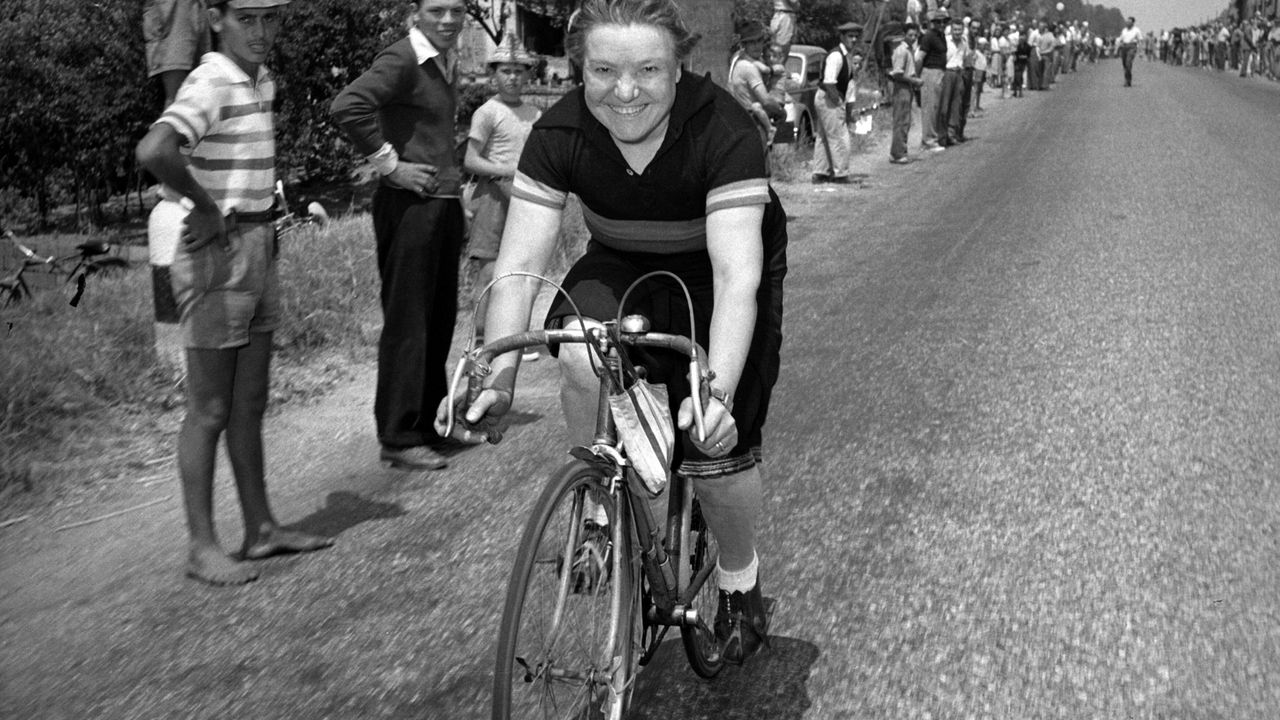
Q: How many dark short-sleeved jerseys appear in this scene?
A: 1